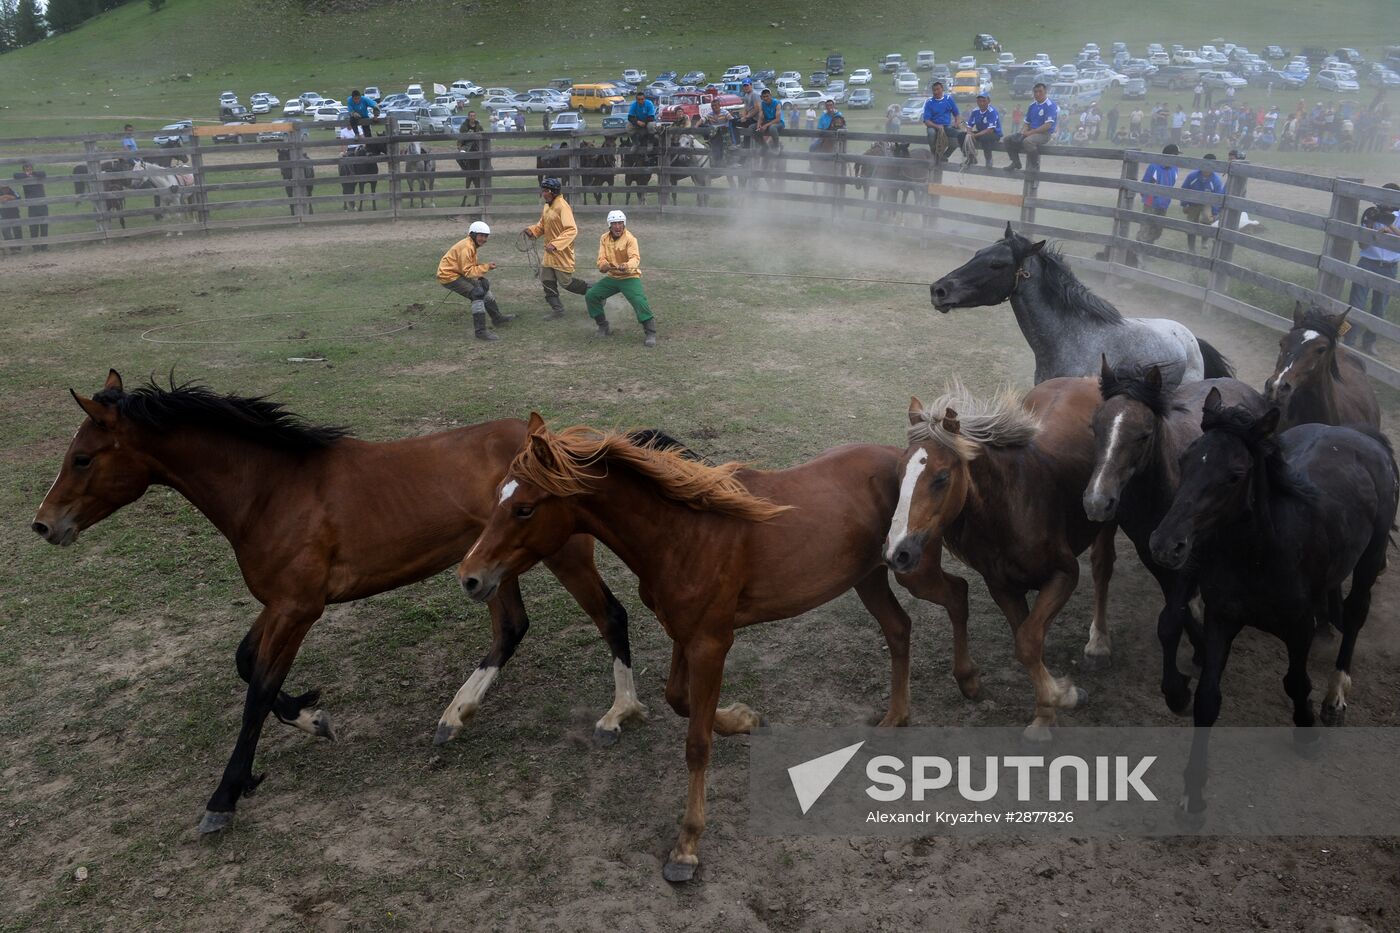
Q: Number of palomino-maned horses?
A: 1